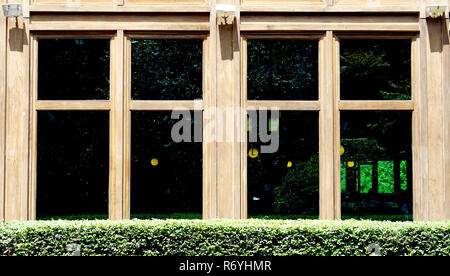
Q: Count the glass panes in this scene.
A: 8